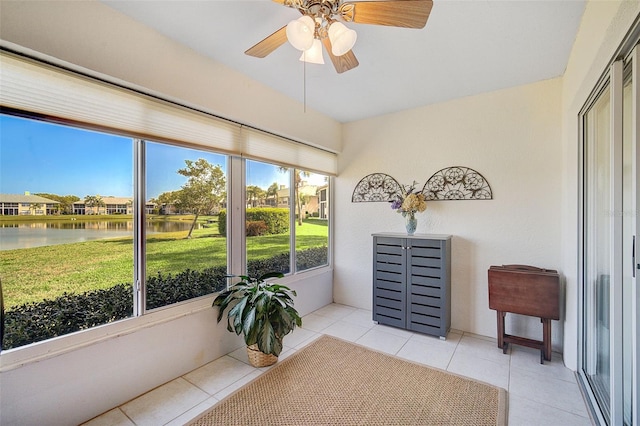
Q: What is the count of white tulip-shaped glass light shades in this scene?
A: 3